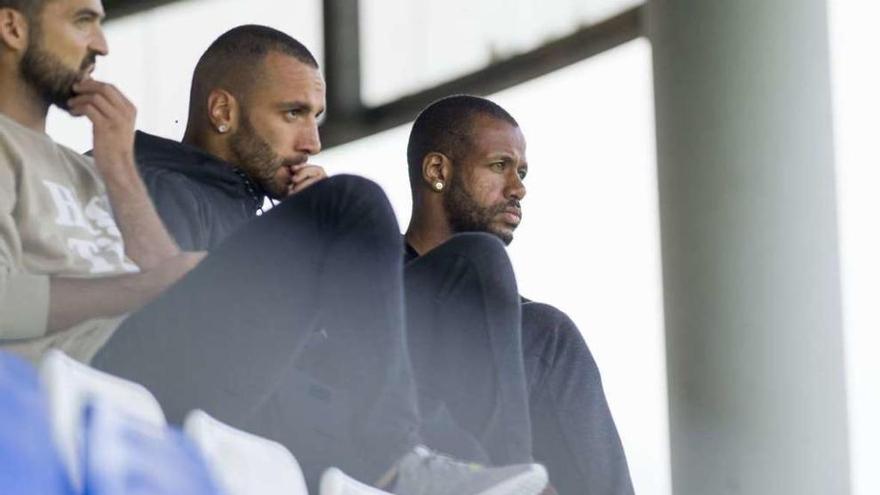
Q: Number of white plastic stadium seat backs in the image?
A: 3